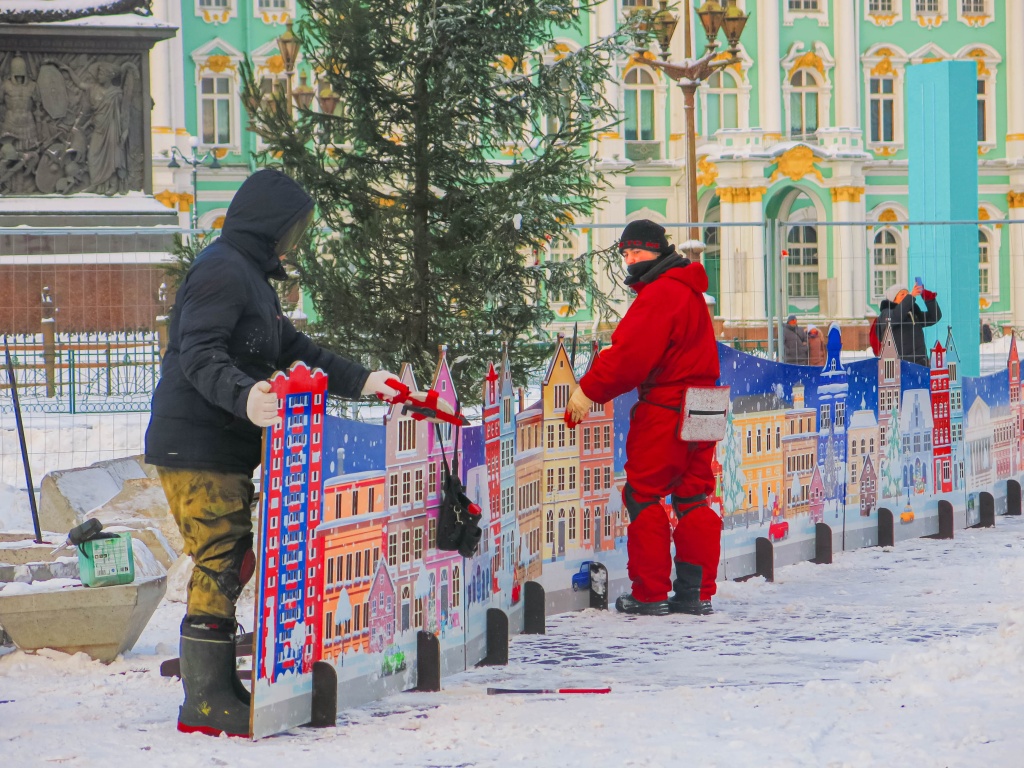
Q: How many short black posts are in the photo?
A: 11